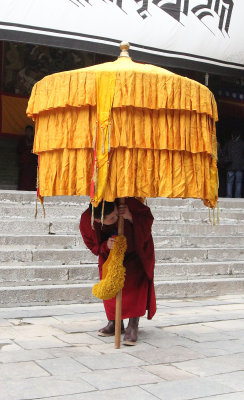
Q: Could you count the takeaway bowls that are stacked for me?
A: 0